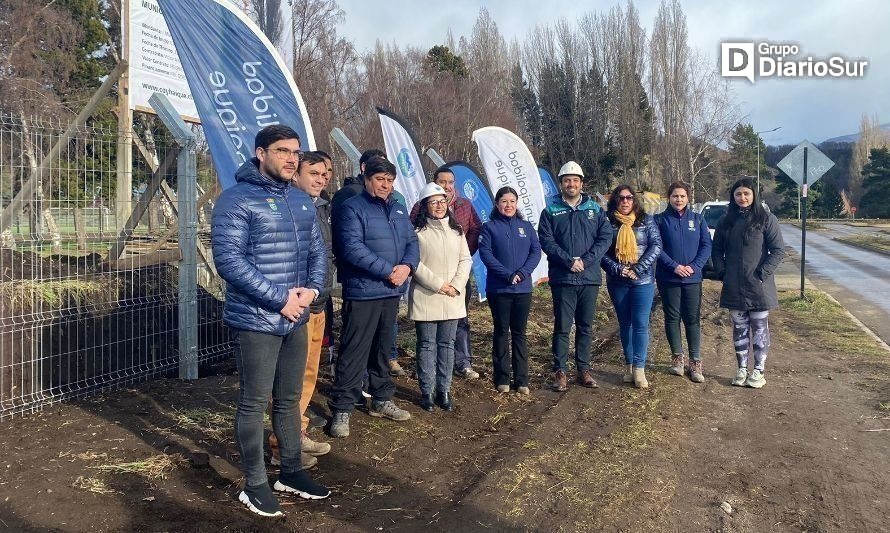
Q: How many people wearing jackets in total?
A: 12